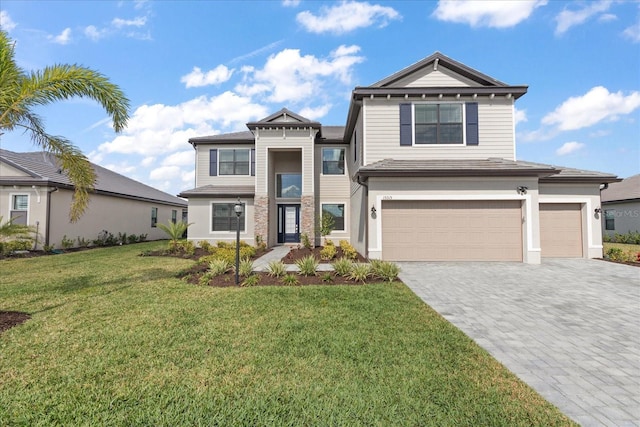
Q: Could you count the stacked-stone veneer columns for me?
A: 2